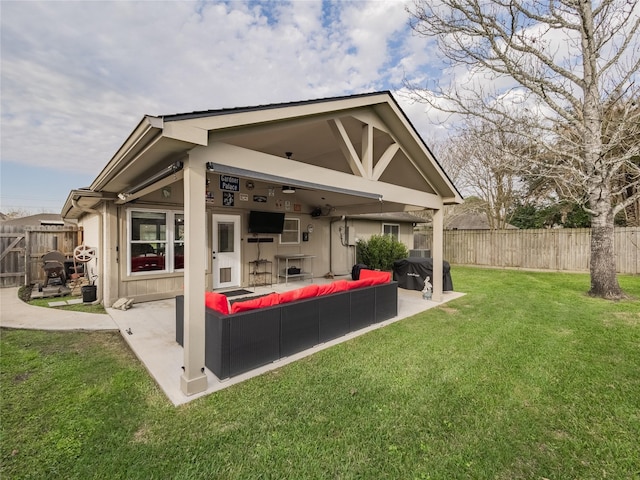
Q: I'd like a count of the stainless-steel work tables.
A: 1